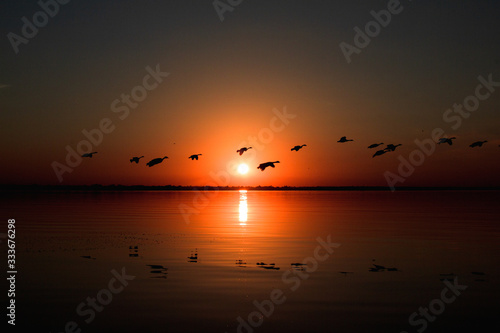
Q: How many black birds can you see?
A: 13